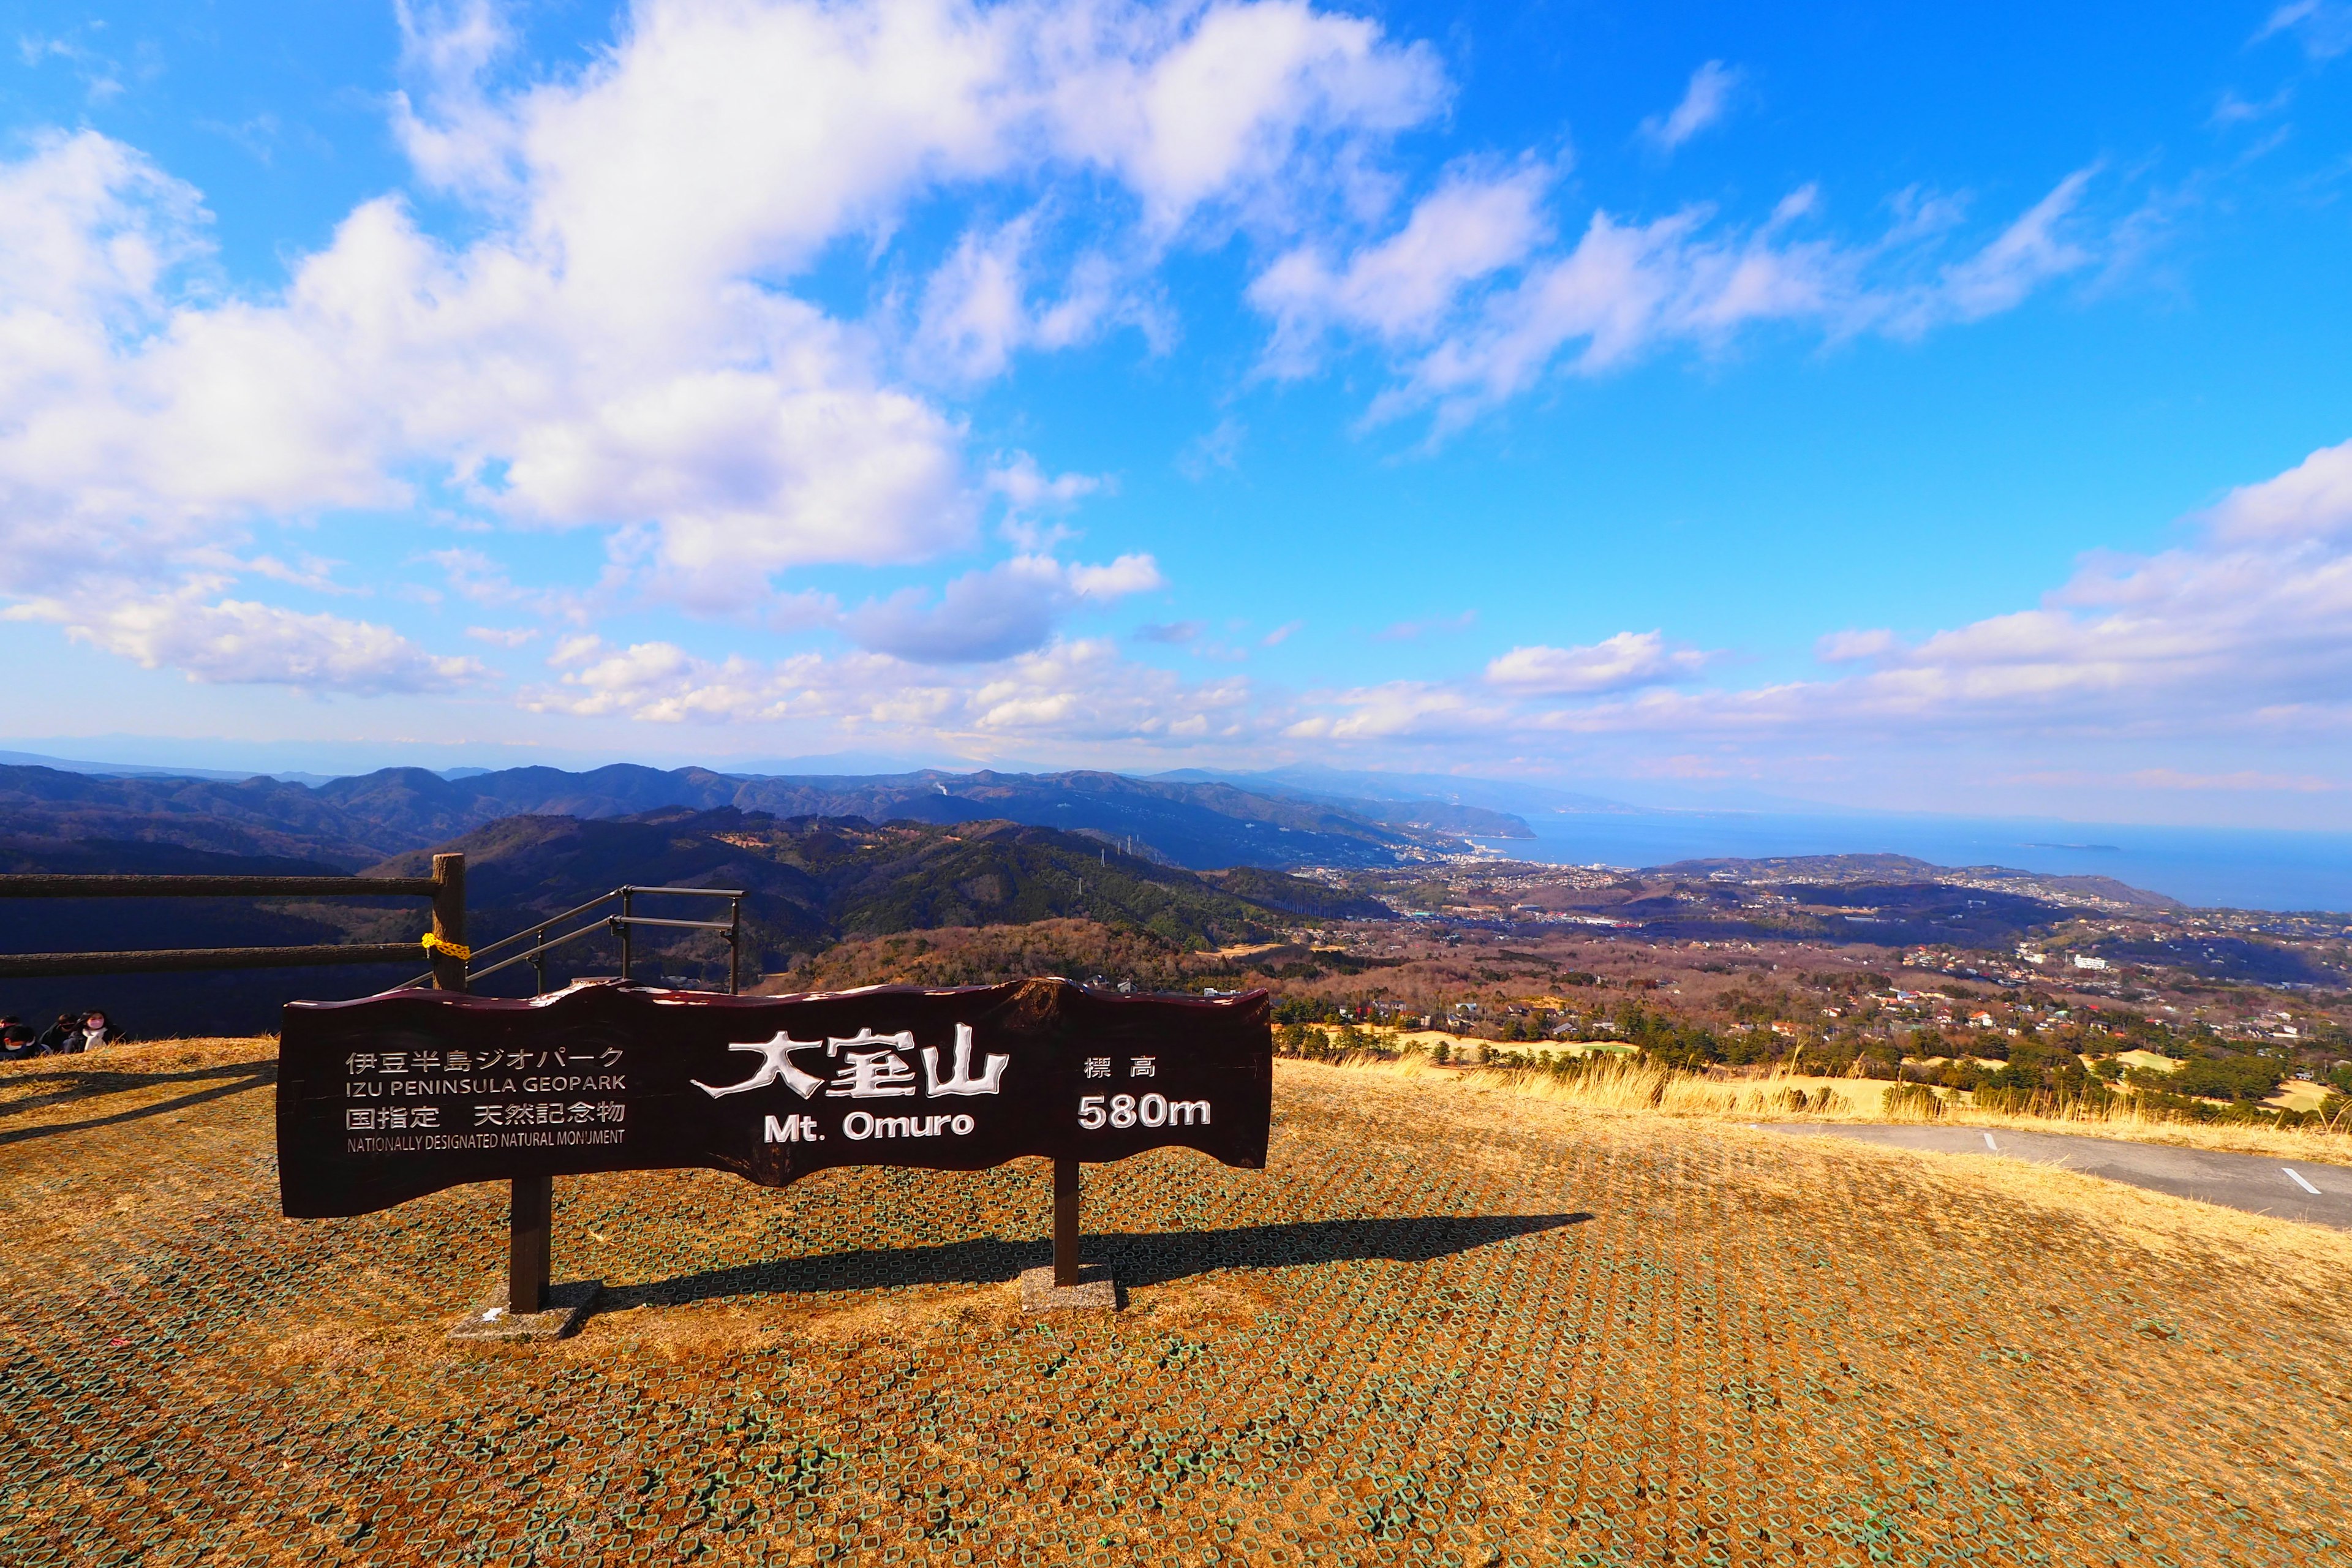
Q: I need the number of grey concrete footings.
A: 2